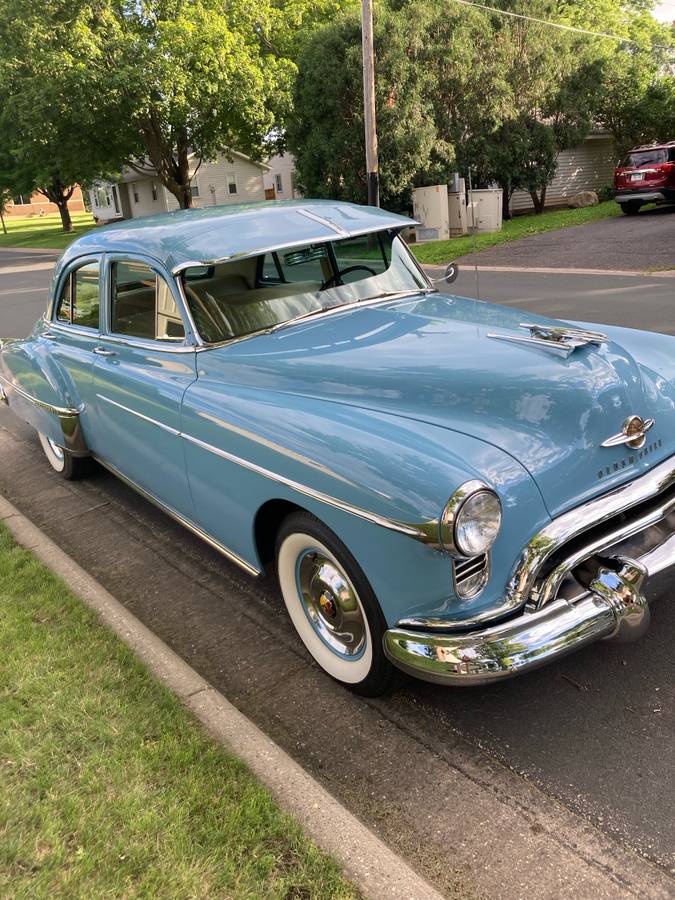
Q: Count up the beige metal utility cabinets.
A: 3